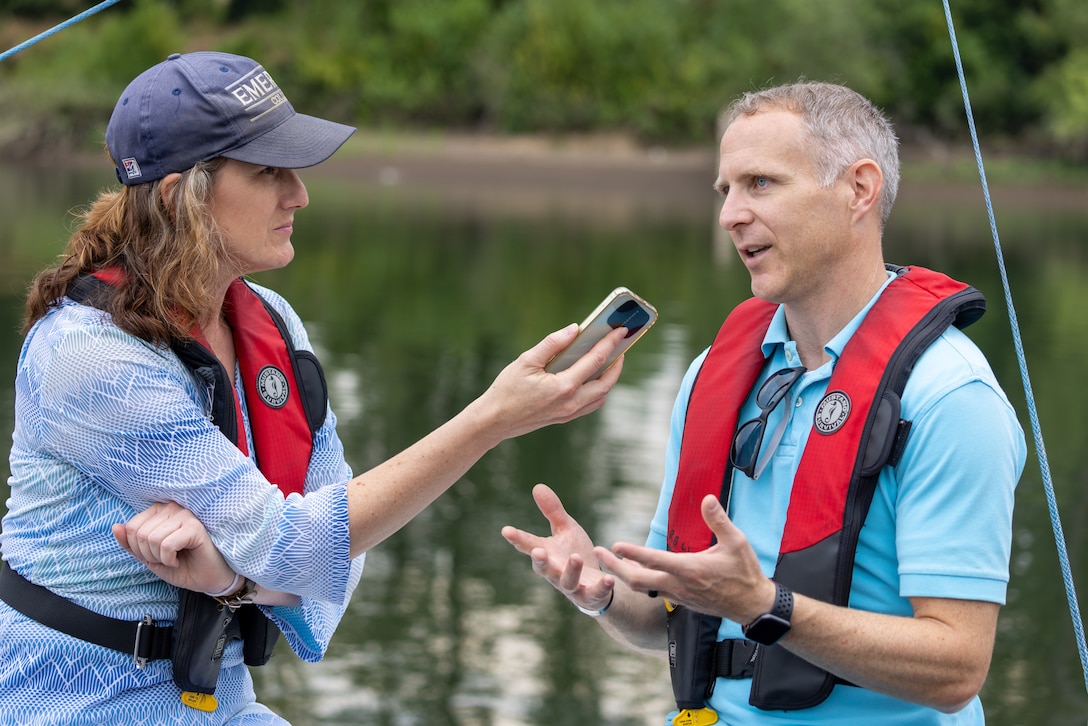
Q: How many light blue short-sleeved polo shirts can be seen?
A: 1